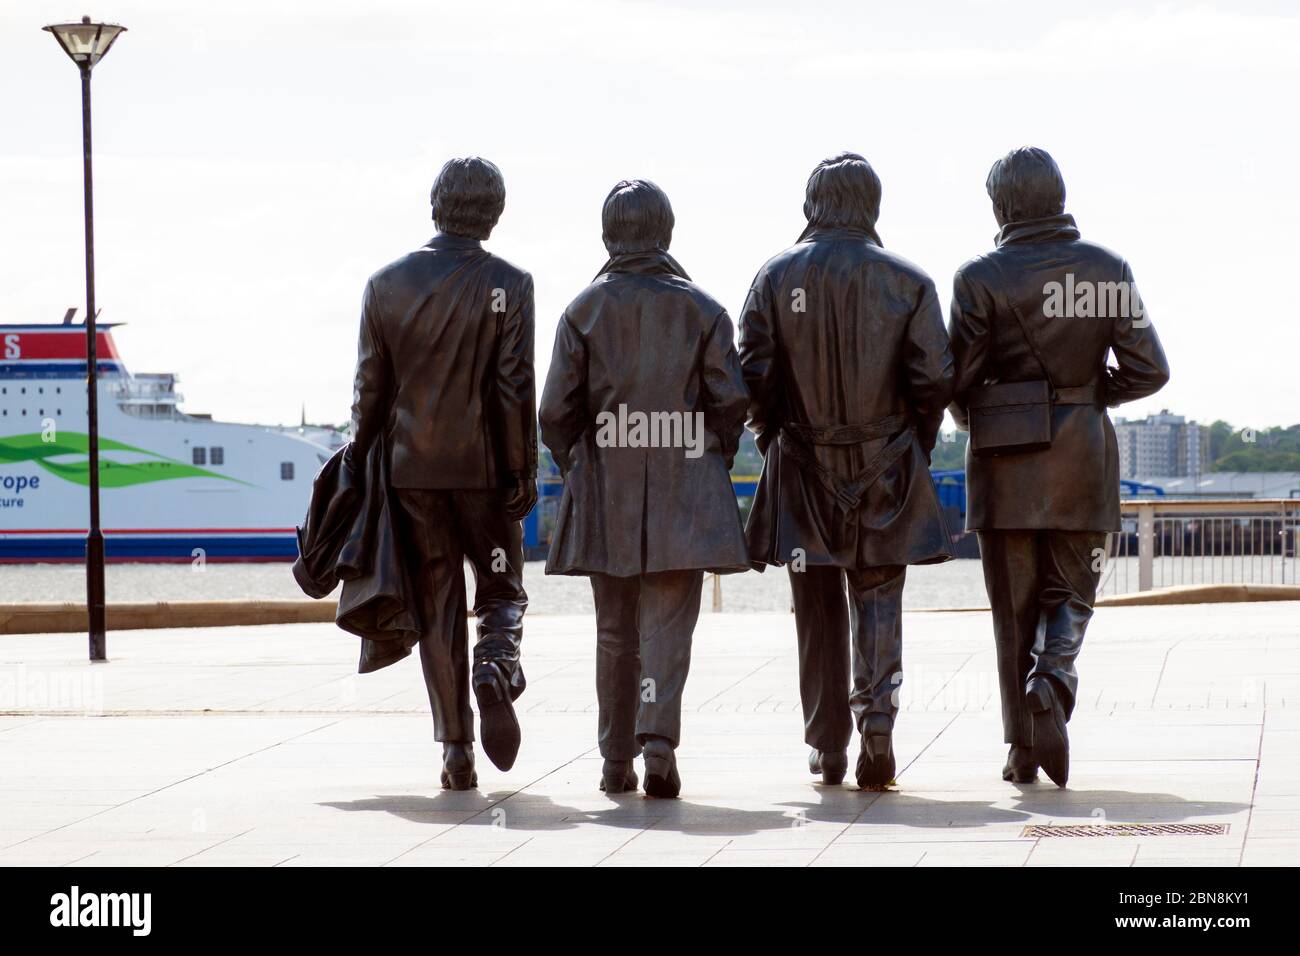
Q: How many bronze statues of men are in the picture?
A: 4